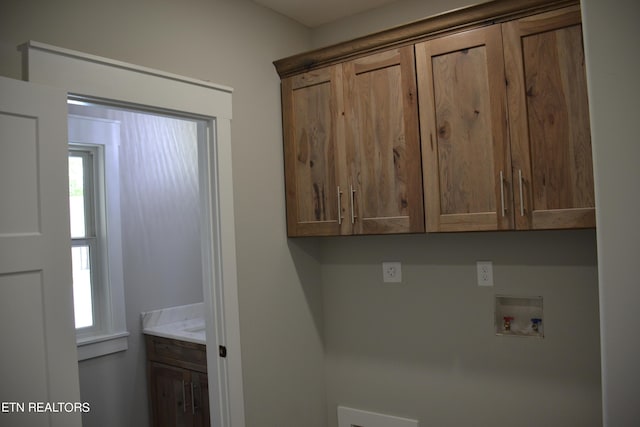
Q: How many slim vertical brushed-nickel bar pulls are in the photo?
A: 6